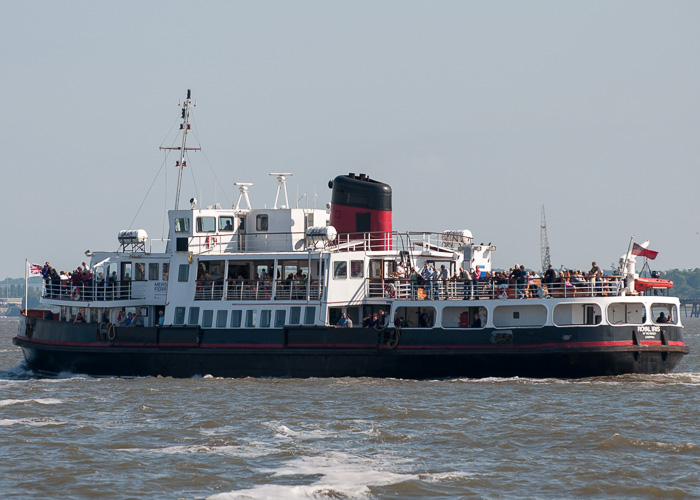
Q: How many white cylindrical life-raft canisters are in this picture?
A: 3